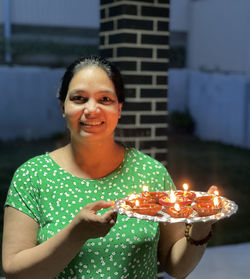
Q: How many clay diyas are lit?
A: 8